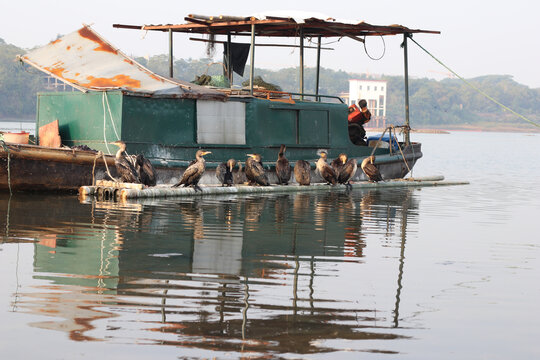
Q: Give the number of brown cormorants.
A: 11